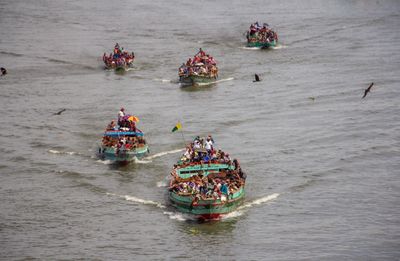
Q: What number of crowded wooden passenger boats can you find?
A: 5